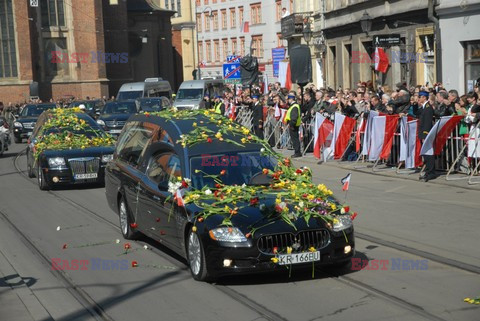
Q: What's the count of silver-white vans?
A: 2